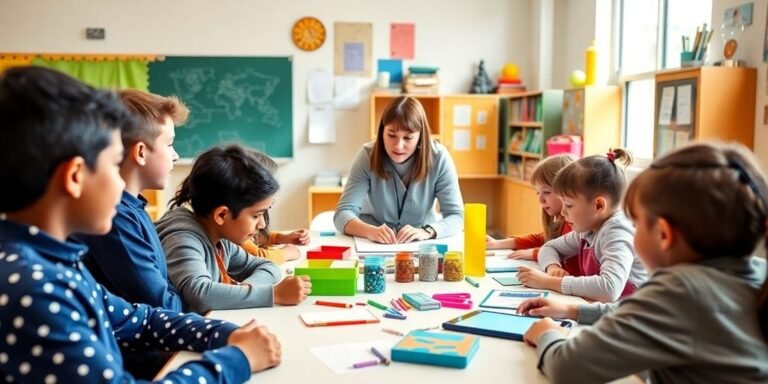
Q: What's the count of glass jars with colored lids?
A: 4